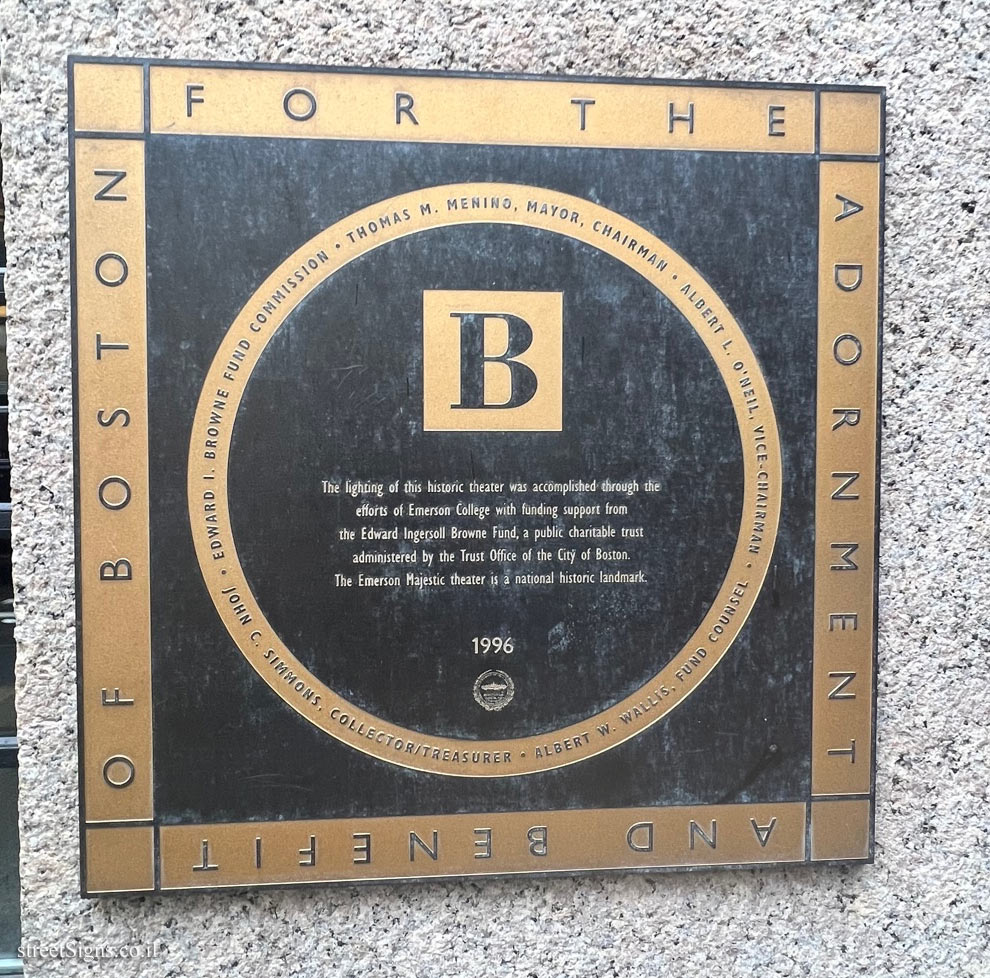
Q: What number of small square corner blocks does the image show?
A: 4